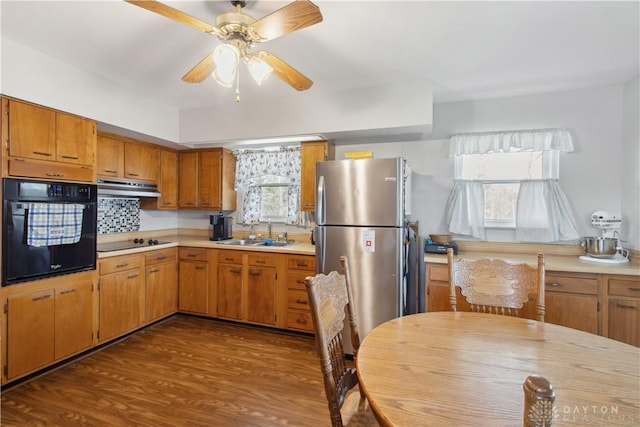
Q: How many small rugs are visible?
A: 0